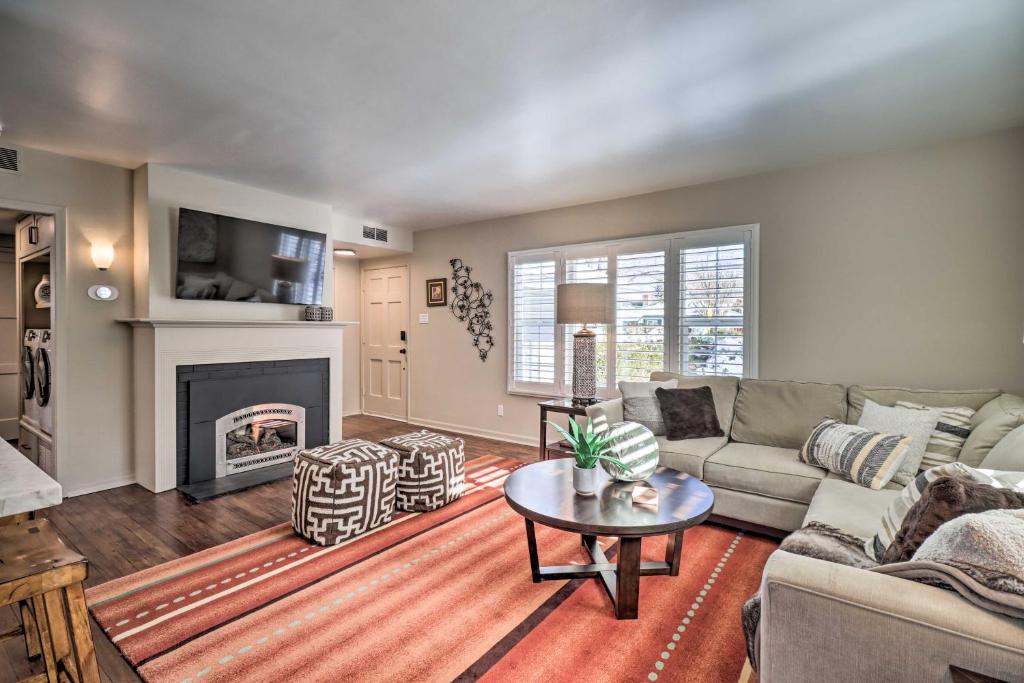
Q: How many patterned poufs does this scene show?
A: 2